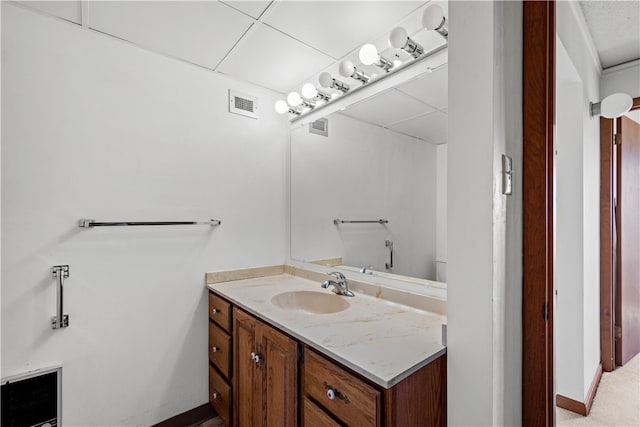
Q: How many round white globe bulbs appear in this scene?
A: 8